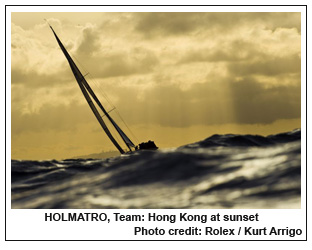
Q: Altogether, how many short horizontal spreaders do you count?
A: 2